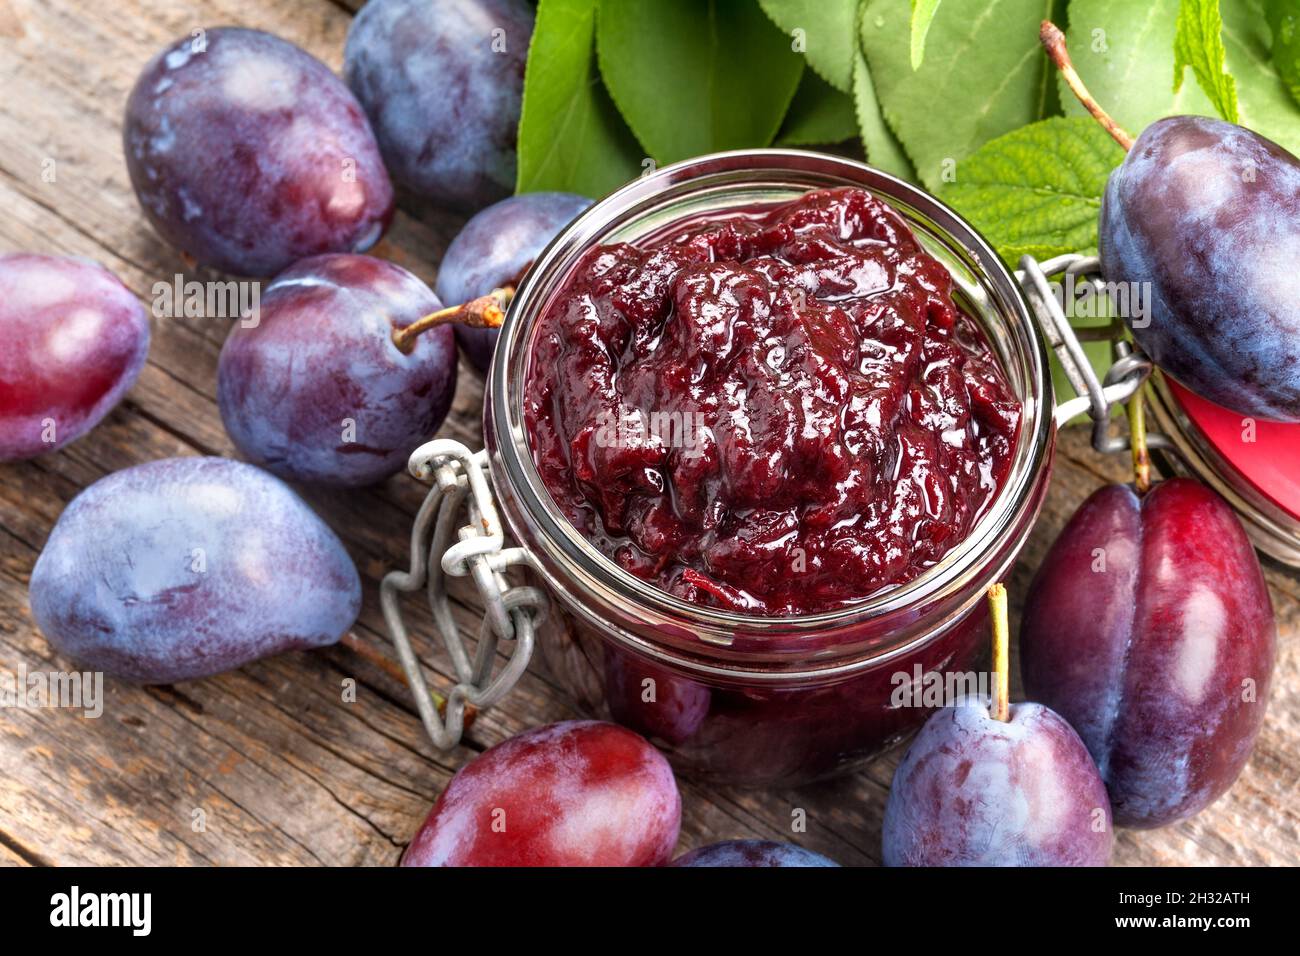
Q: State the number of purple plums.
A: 11